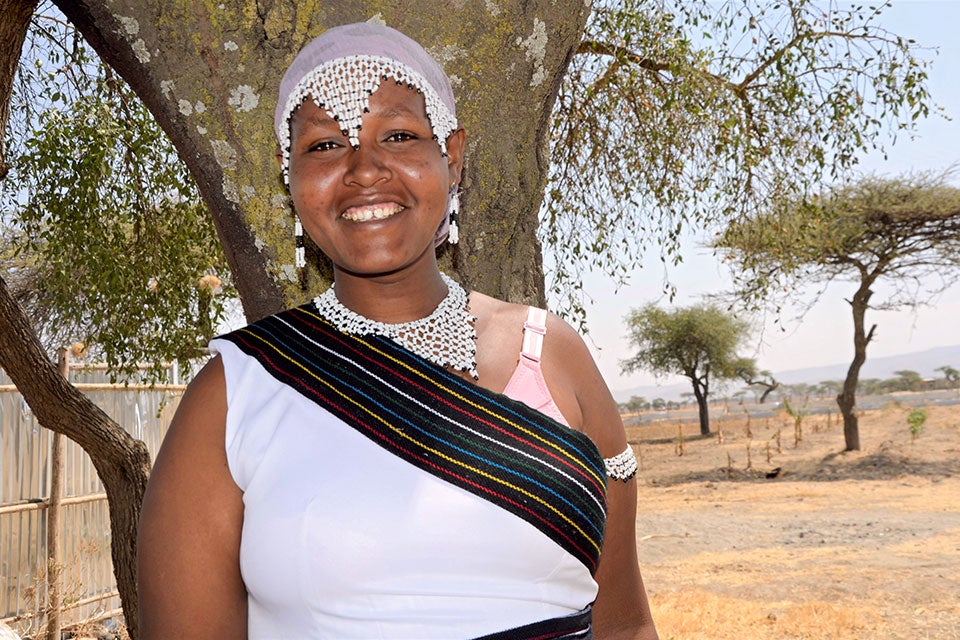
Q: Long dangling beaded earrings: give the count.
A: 2